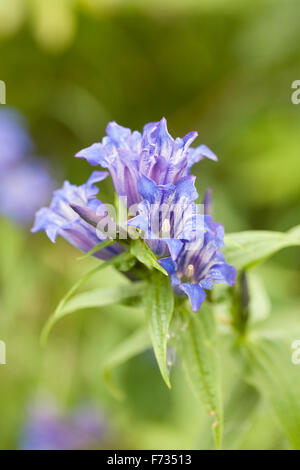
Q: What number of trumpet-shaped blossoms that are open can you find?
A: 5